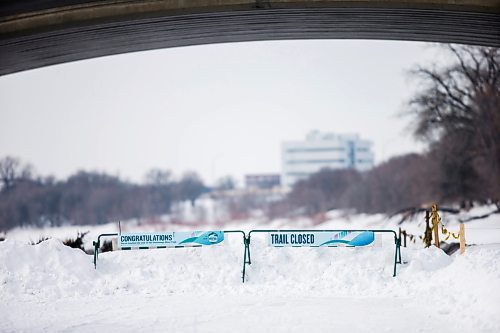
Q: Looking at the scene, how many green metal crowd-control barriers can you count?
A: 2